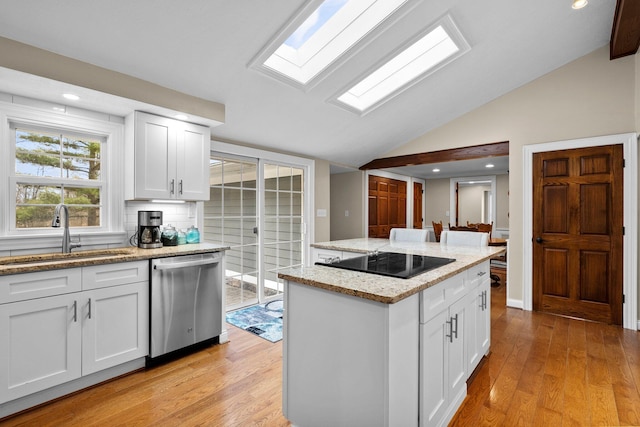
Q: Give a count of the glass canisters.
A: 3